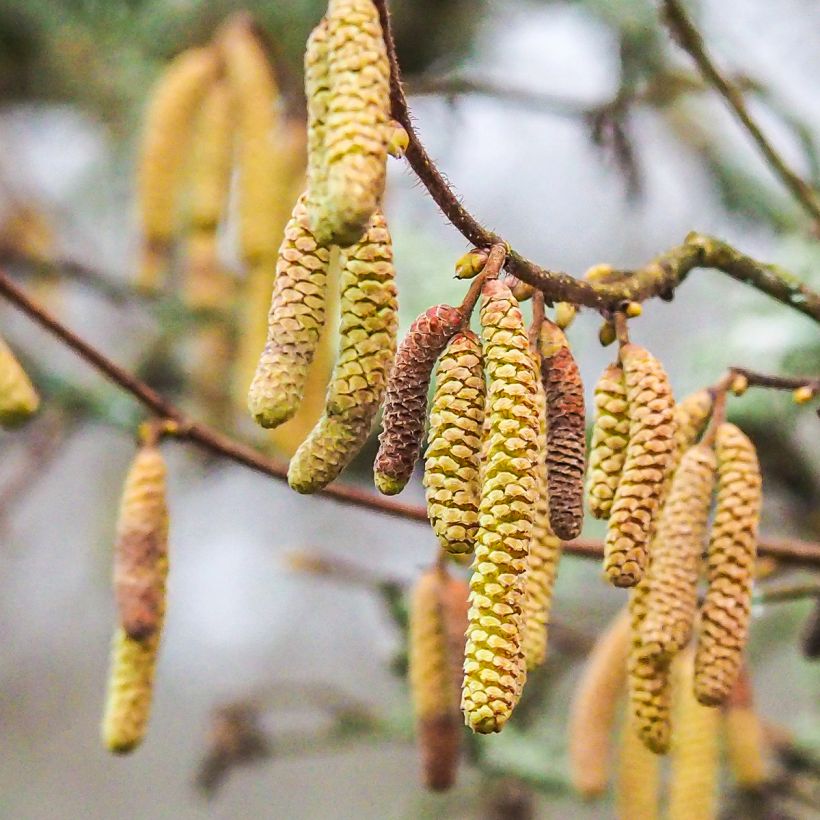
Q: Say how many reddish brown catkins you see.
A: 2